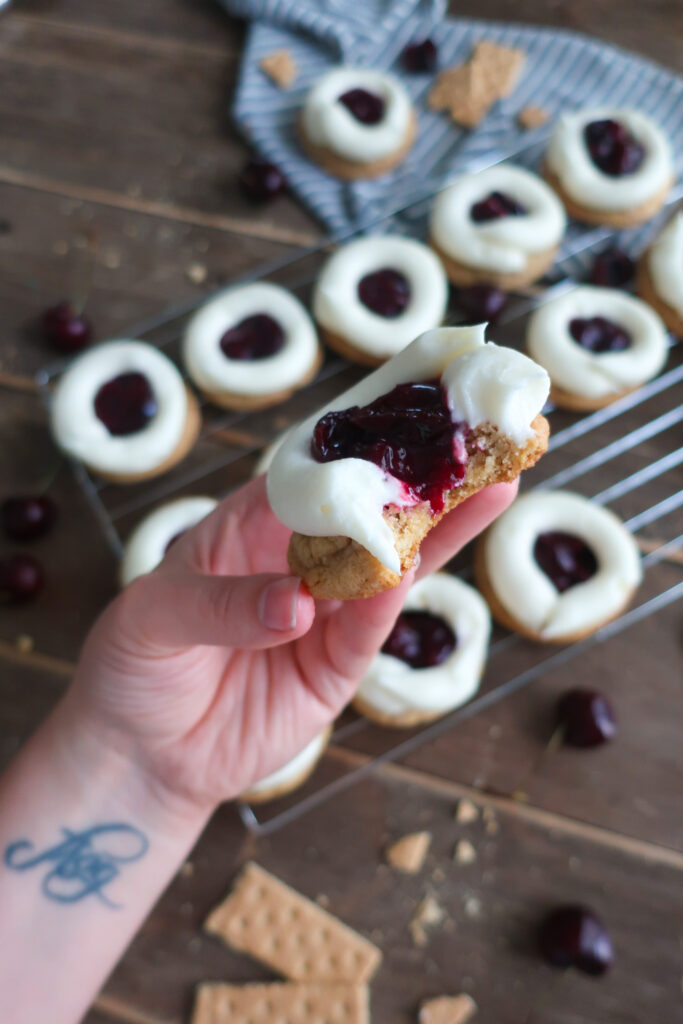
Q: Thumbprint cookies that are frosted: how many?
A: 14